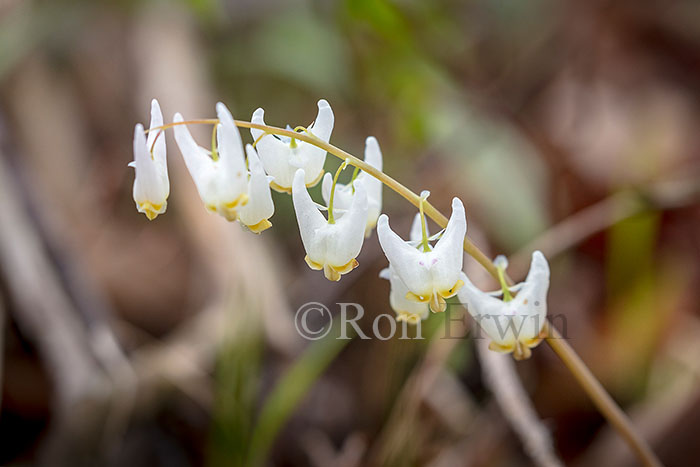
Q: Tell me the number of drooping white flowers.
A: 9